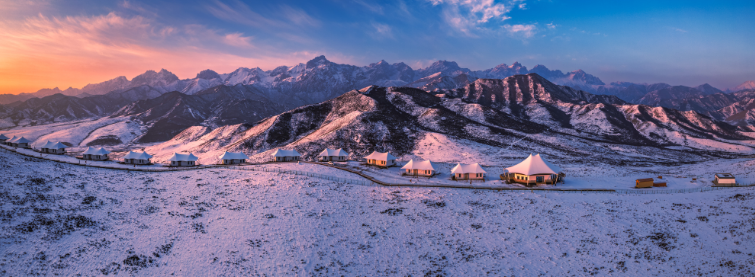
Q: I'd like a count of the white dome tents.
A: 13